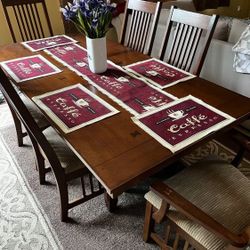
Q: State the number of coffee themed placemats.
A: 5